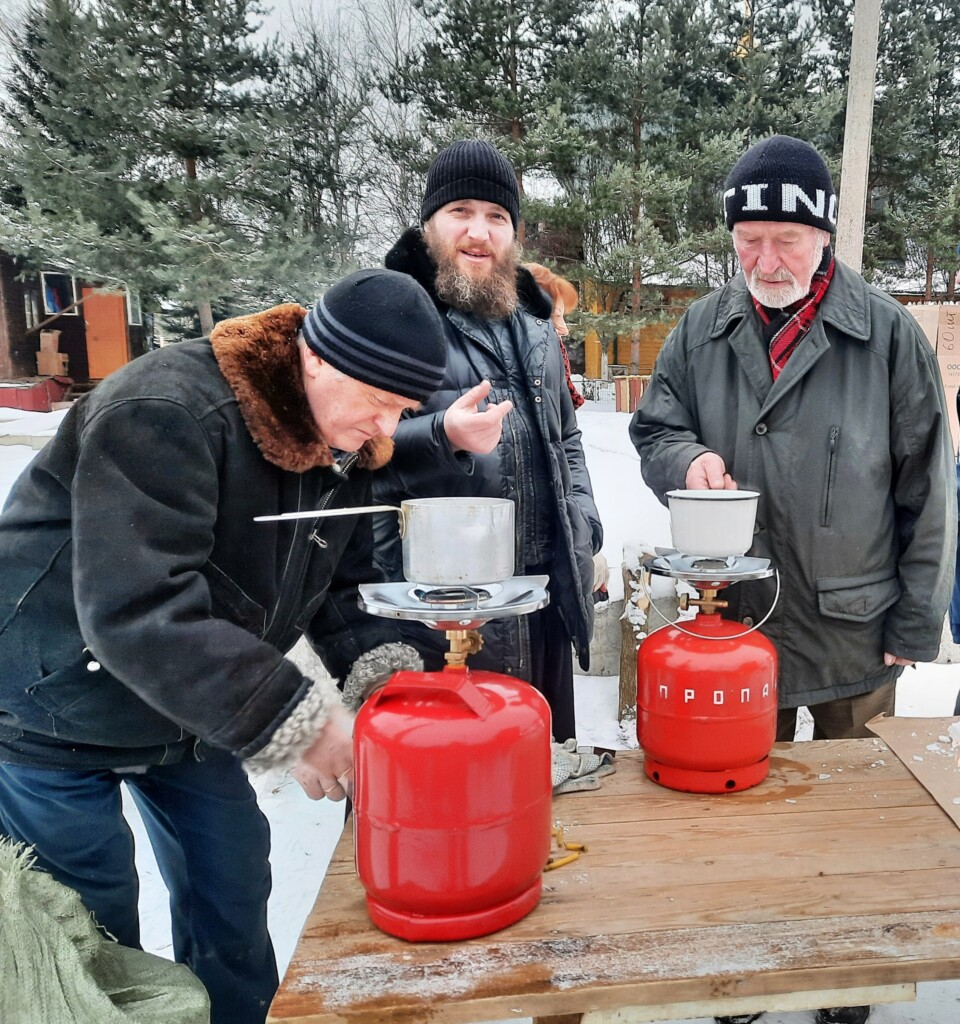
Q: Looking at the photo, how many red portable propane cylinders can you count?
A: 2